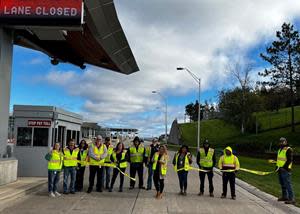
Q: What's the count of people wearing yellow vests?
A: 13